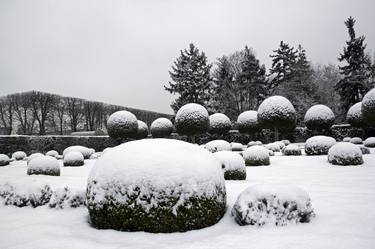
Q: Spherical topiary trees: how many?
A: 10